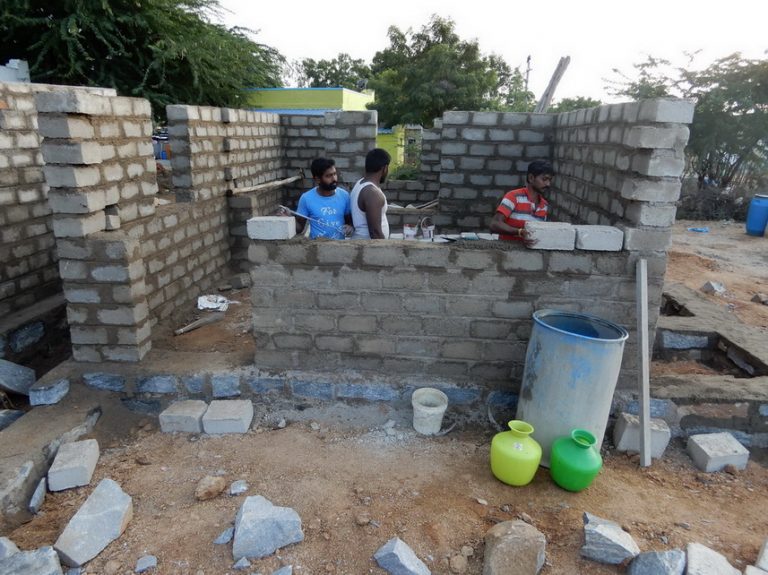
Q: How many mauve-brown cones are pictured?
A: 0